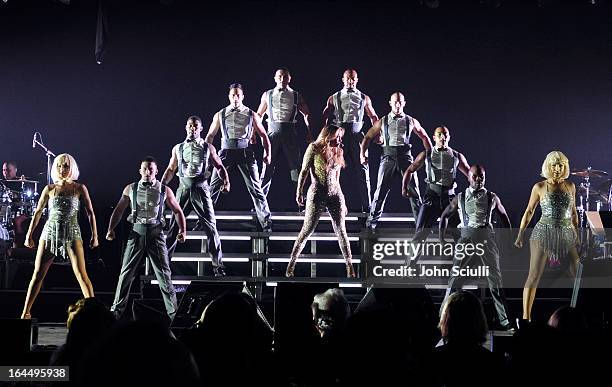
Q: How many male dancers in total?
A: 8